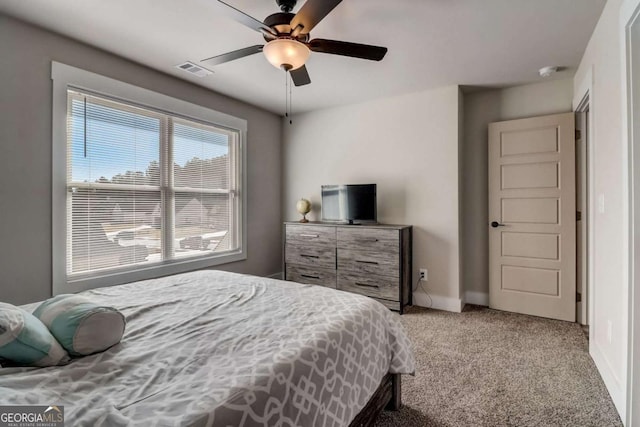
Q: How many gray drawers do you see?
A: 6